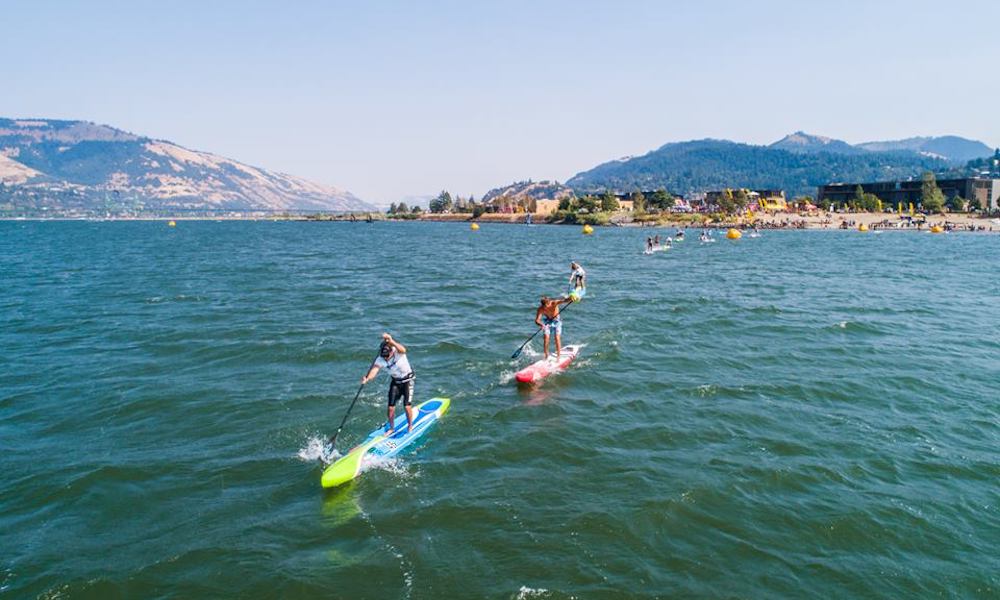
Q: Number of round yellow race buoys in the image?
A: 6